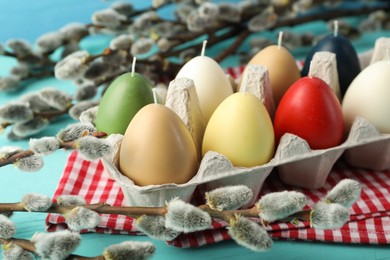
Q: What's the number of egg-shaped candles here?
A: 8